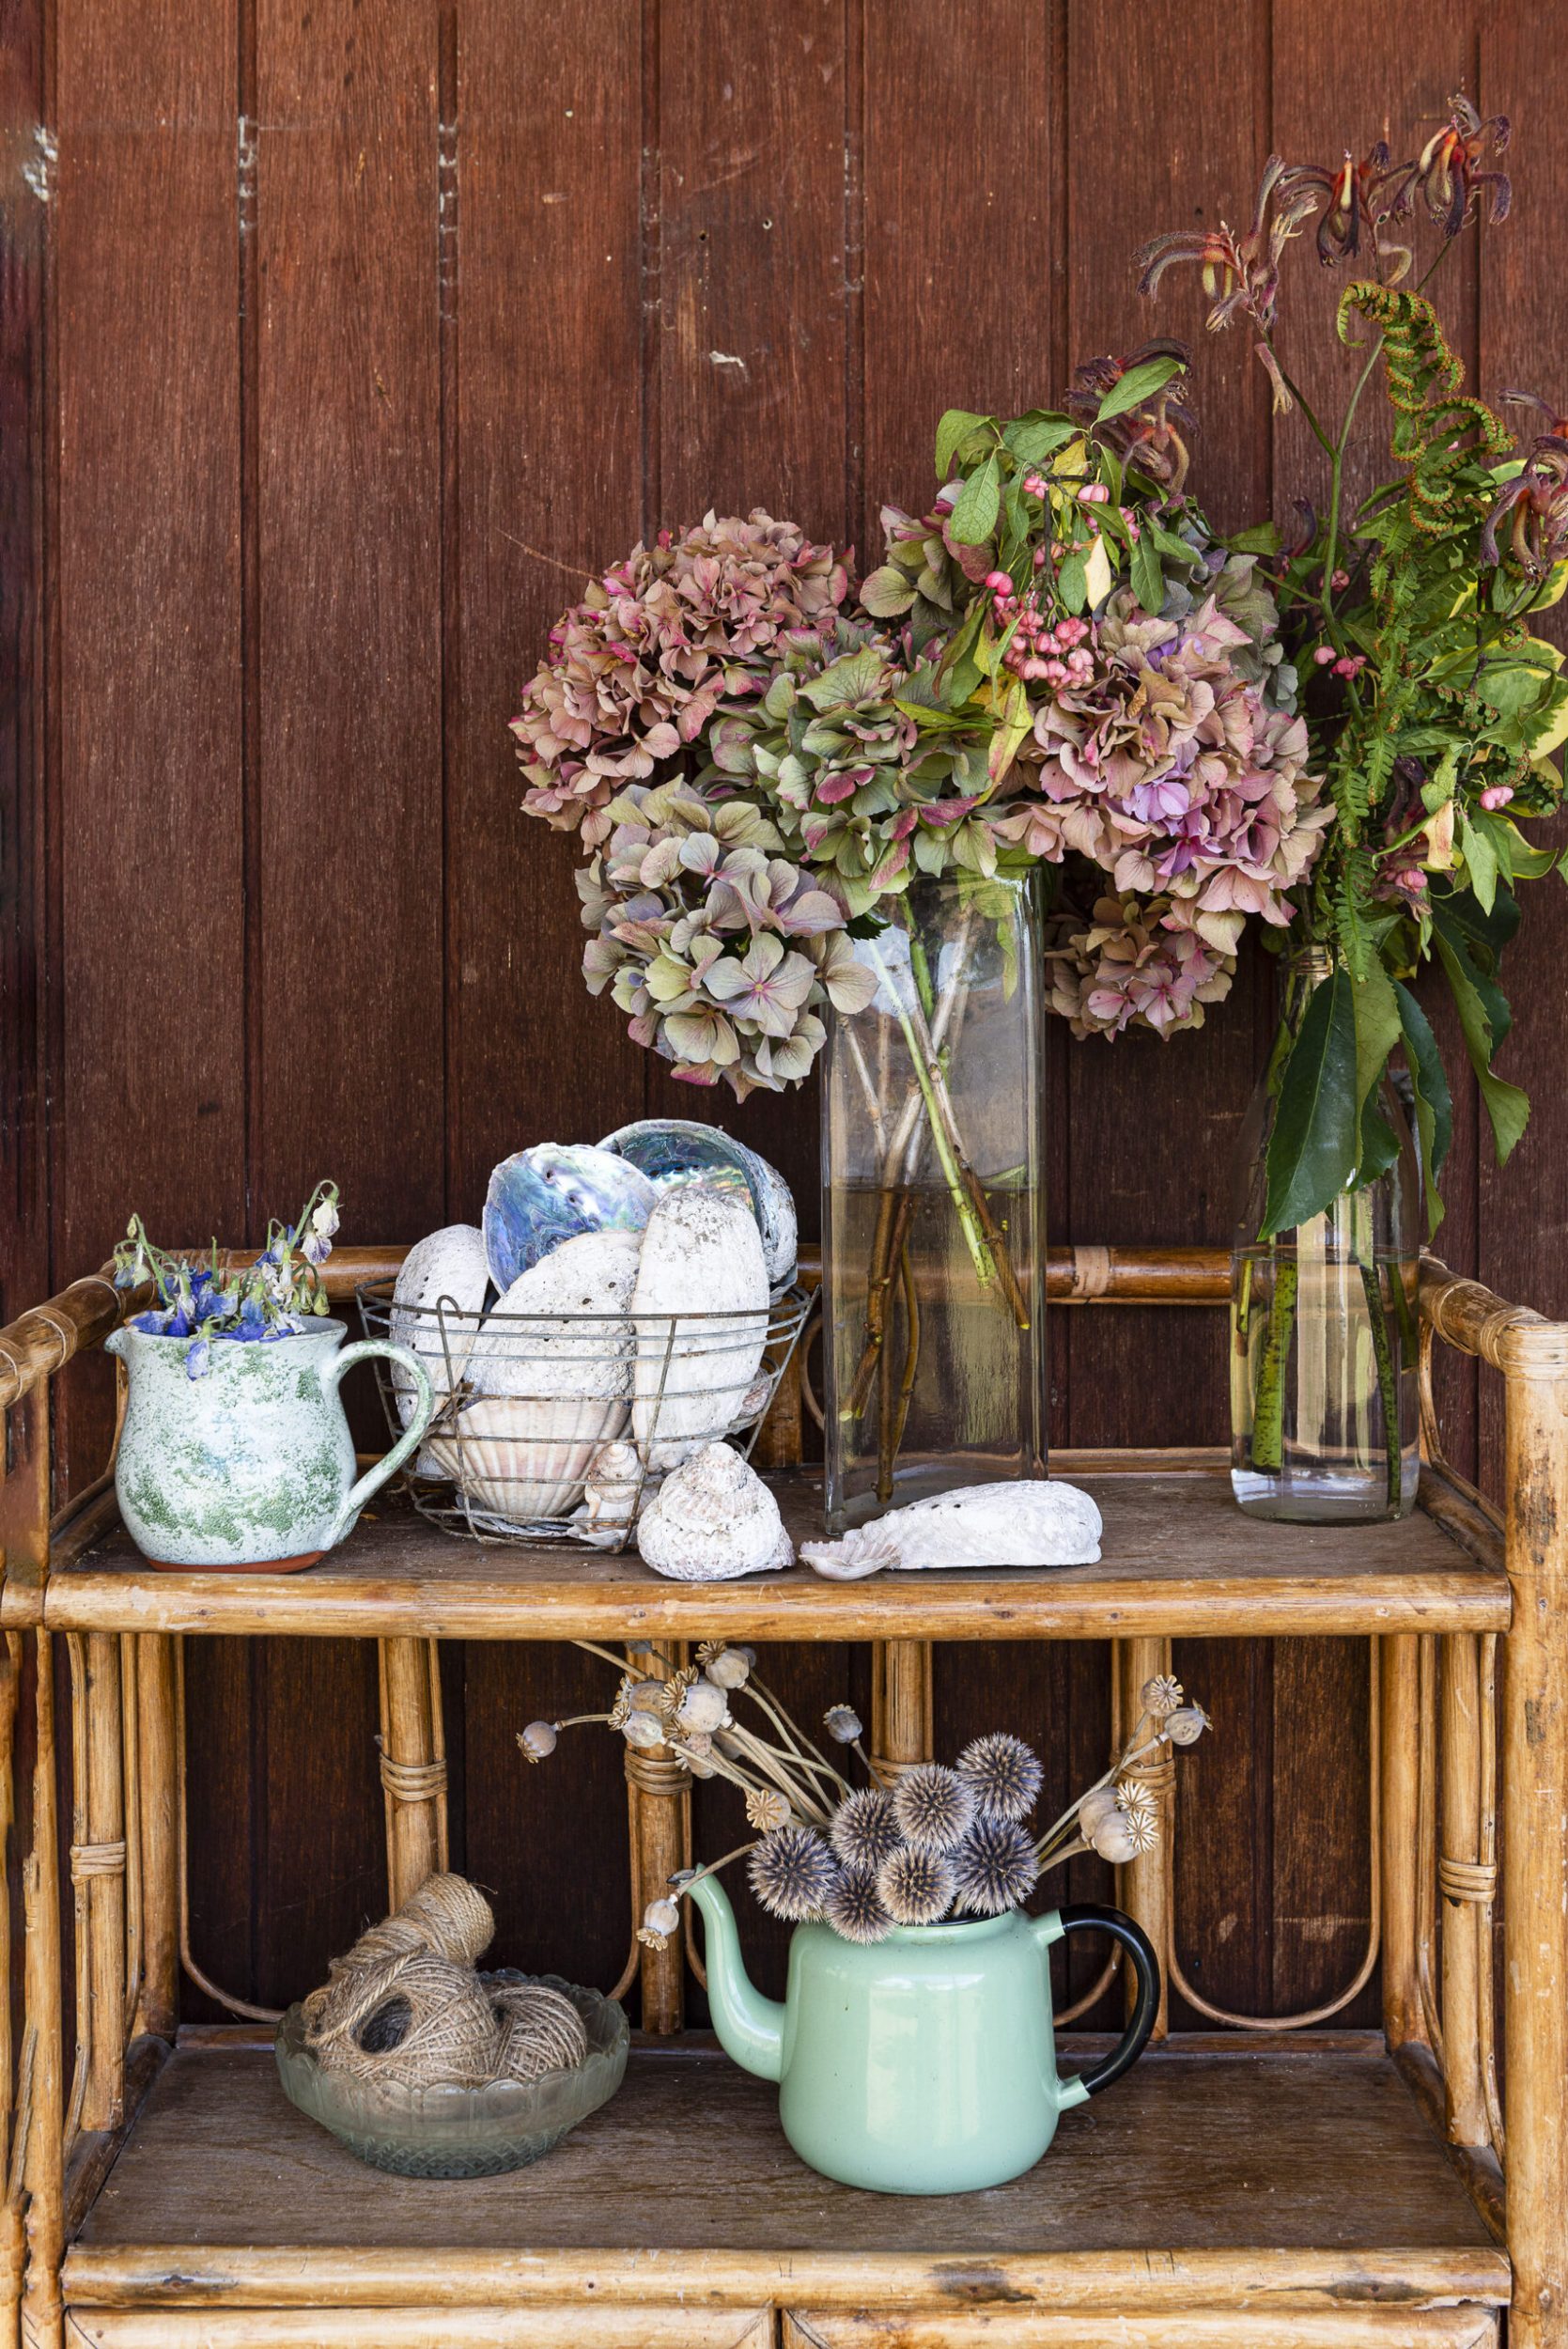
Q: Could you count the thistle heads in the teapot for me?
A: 7